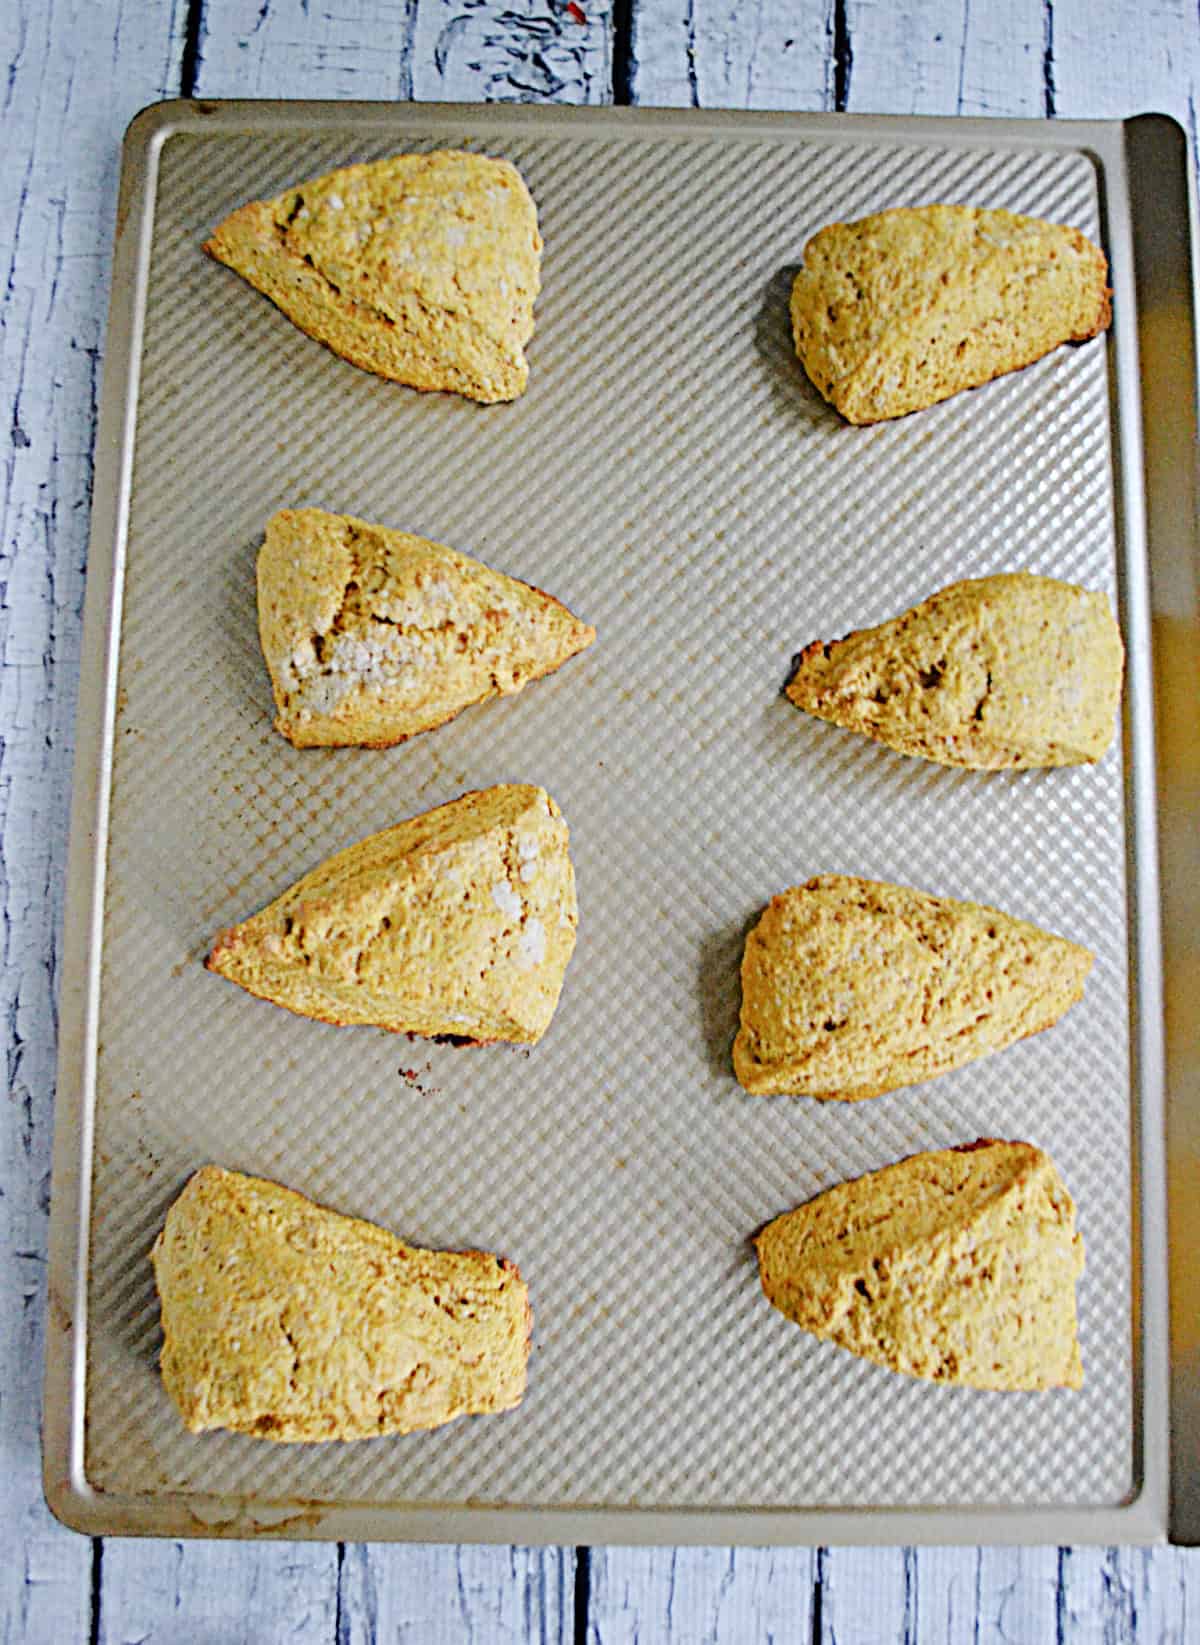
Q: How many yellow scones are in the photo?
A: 8